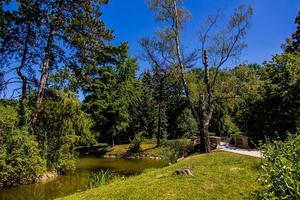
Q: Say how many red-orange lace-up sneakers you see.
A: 0